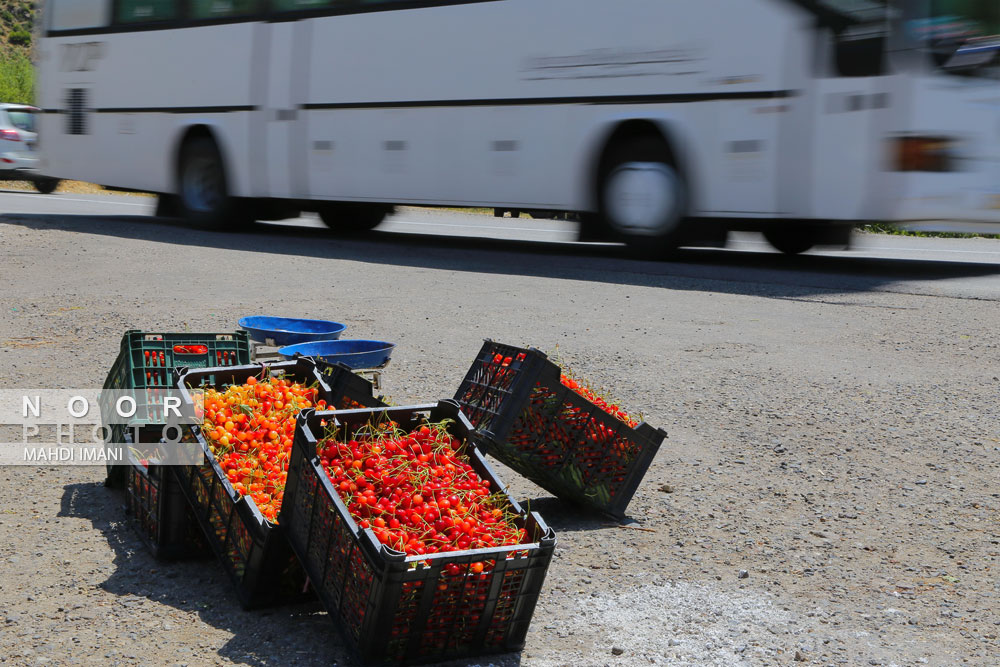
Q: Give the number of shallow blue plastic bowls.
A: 2